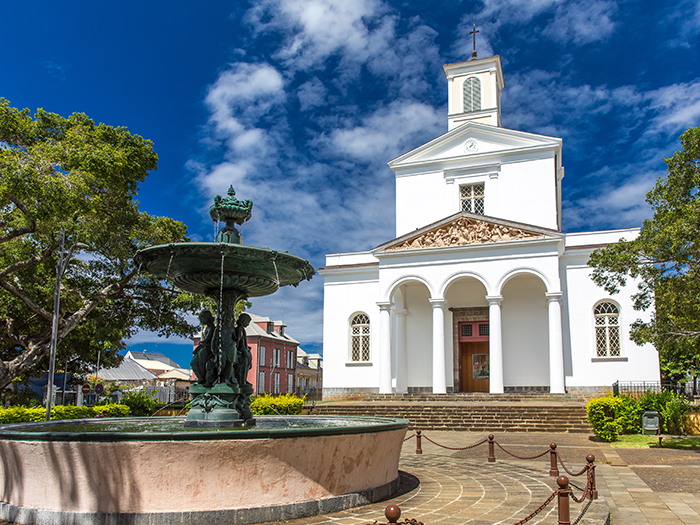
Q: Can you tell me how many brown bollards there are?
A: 6